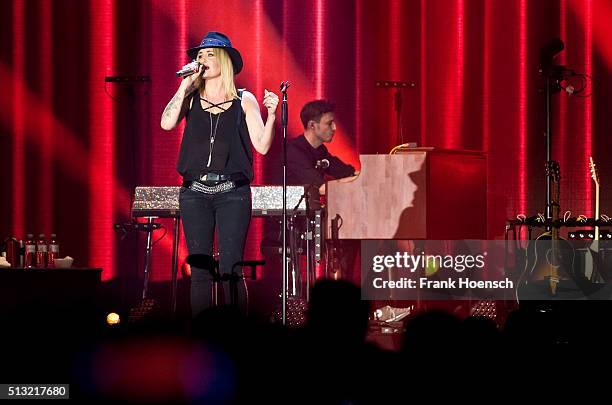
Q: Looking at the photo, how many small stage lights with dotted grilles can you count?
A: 3